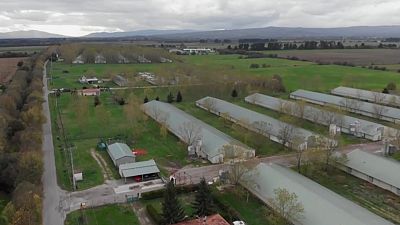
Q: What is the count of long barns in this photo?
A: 7